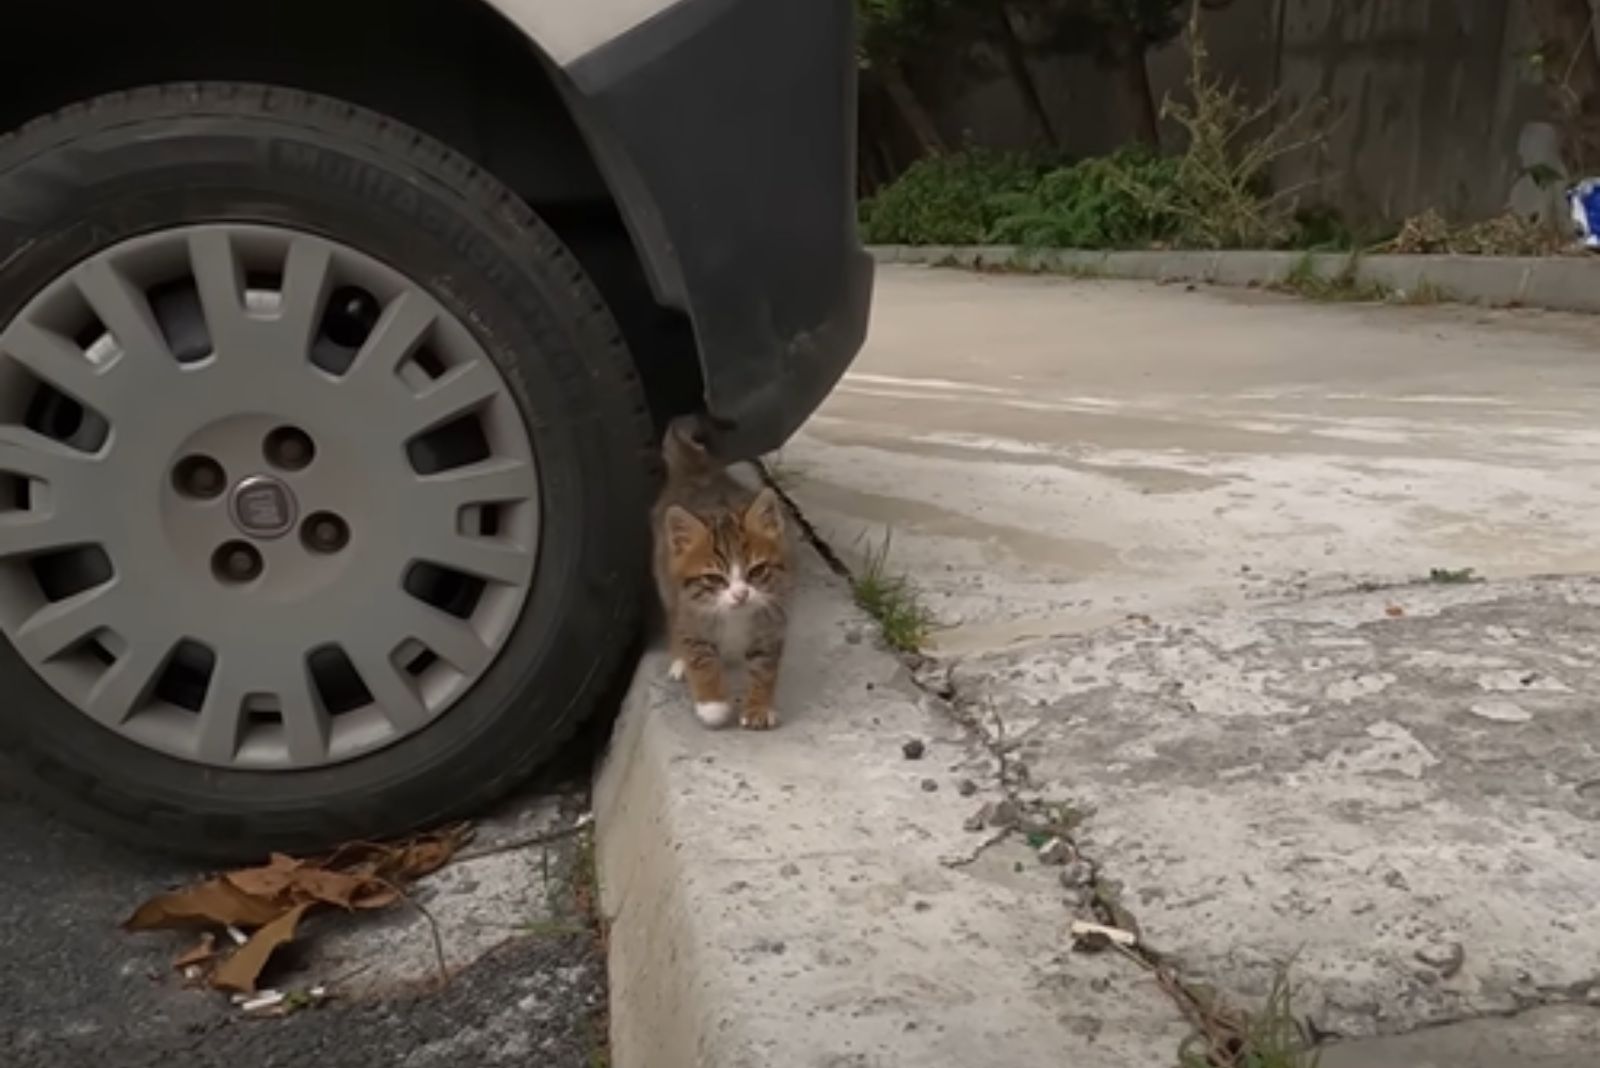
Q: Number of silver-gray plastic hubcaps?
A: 1